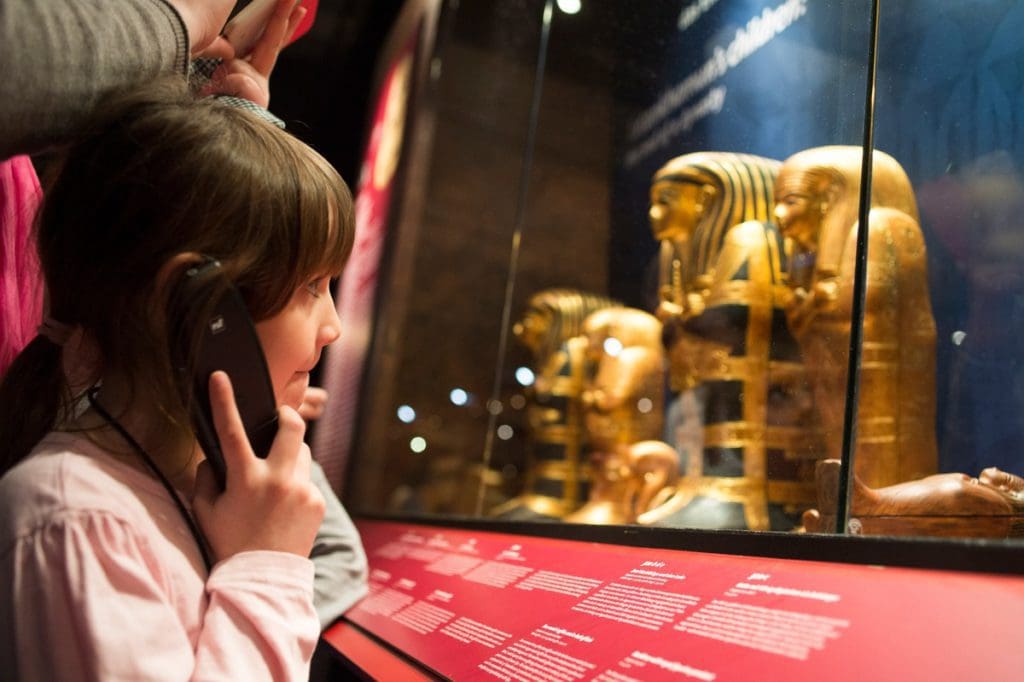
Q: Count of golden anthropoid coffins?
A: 4